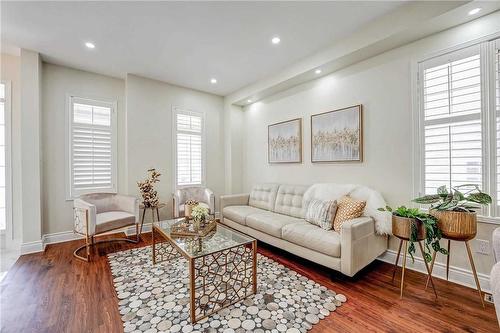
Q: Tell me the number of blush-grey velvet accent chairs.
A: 2